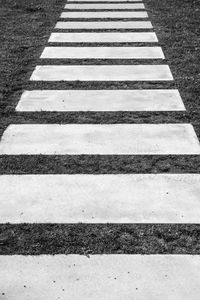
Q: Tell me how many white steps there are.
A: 11